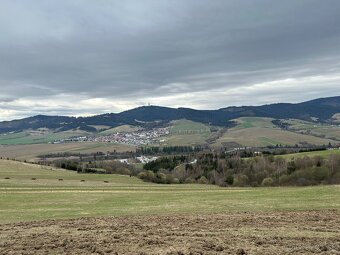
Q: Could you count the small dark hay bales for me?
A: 5